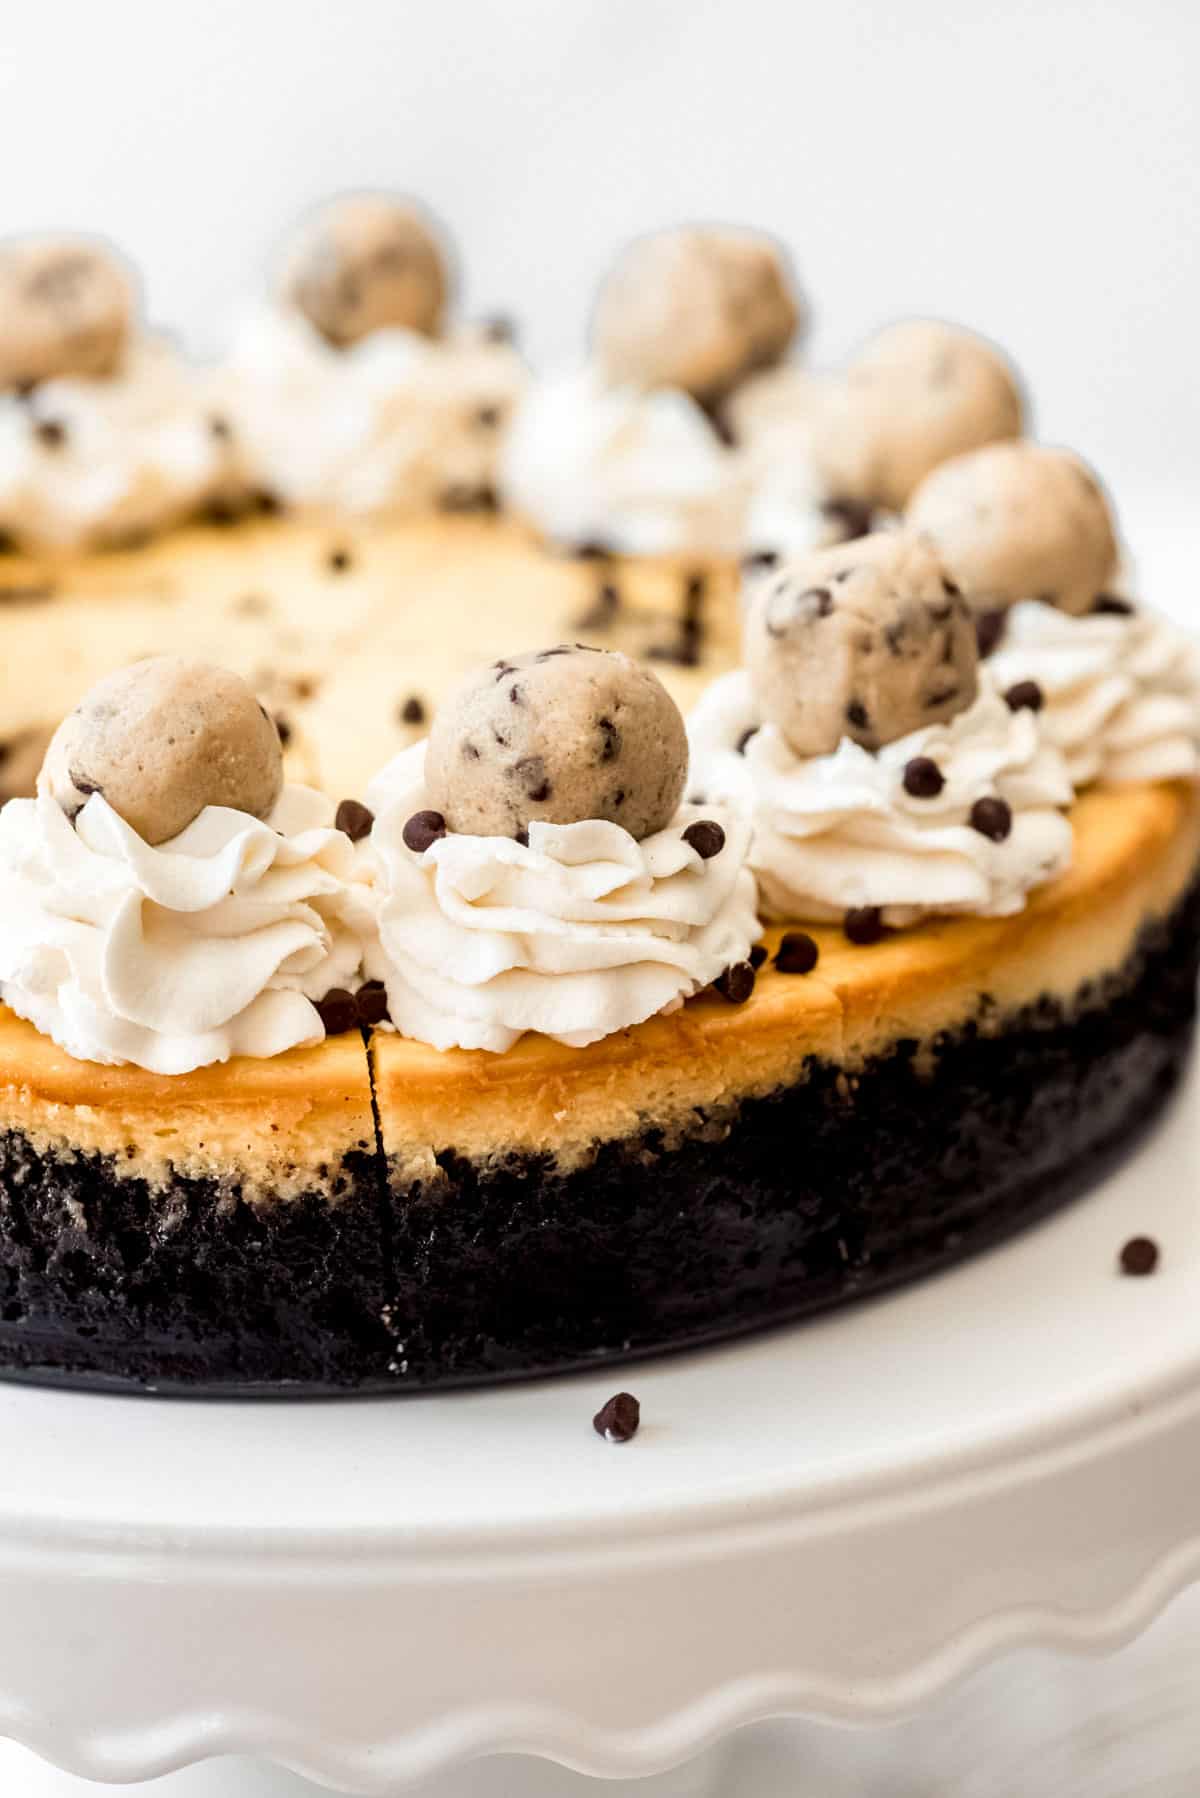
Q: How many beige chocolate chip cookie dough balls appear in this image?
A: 8